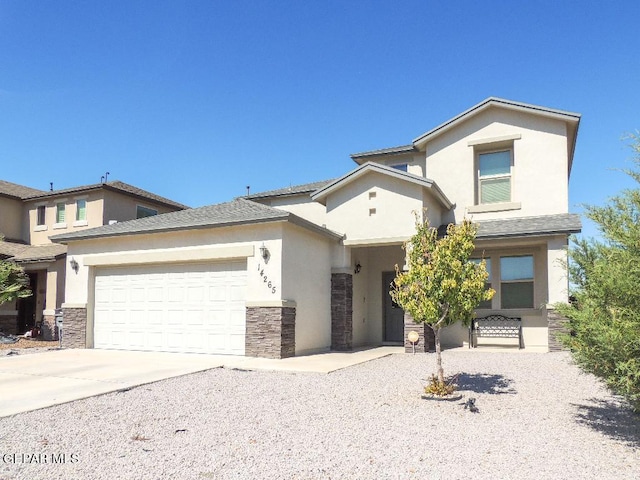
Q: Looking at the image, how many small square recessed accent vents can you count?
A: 2